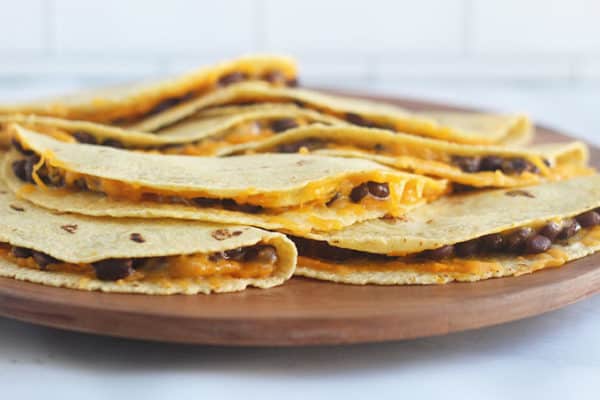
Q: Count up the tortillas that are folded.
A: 7